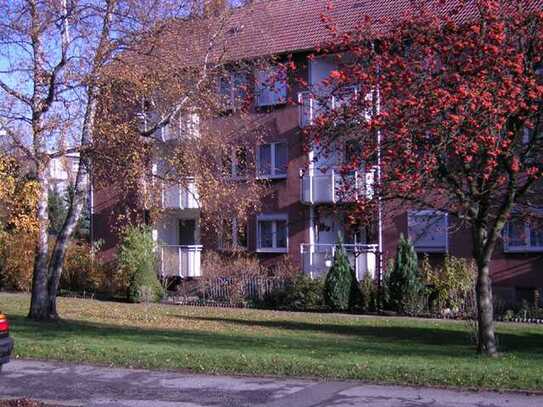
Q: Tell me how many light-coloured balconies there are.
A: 6